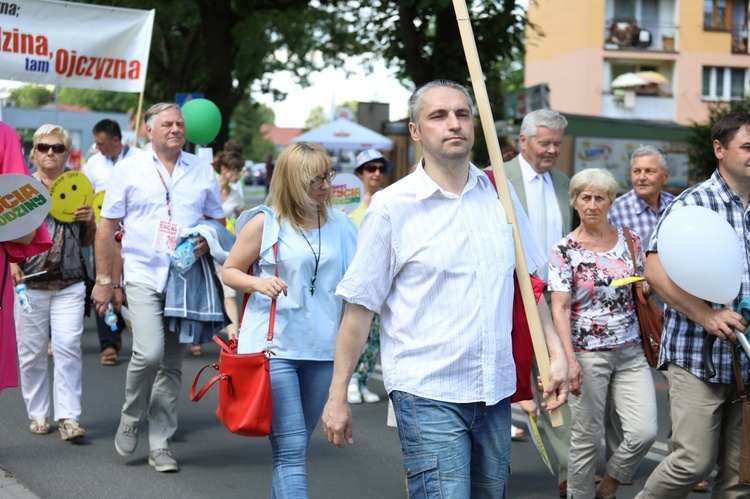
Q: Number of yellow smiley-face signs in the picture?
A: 2